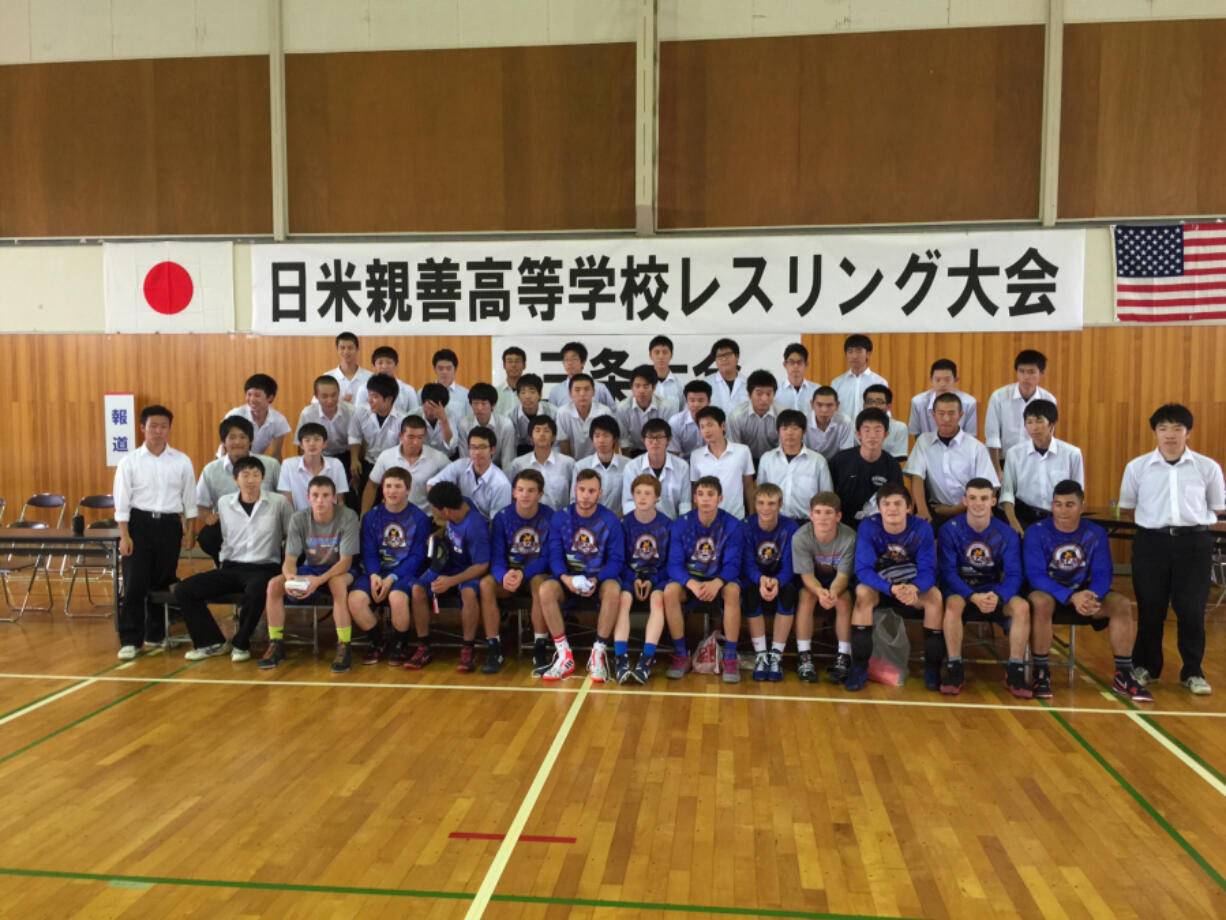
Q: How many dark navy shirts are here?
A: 1